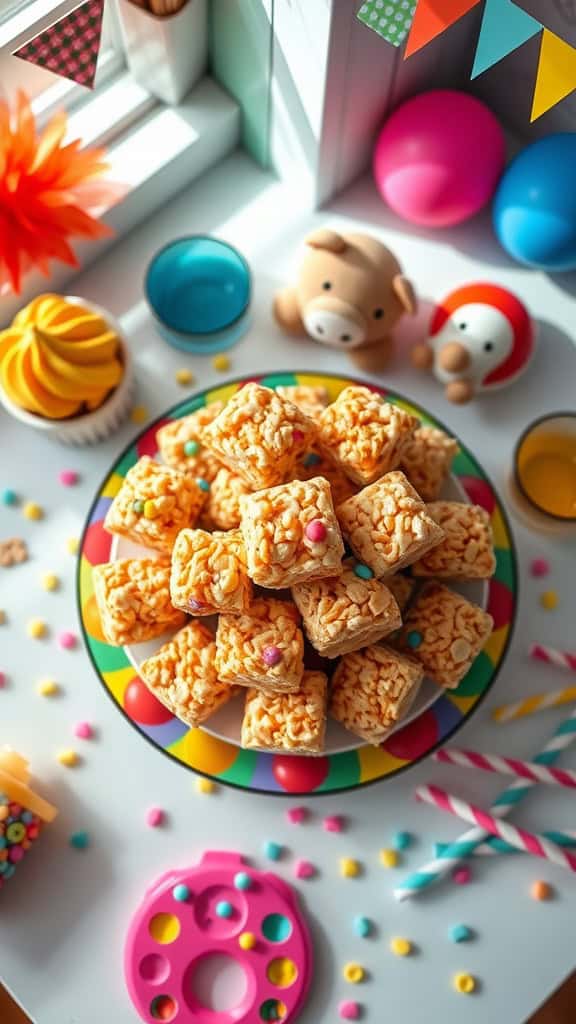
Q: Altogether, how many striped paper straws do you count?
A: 6